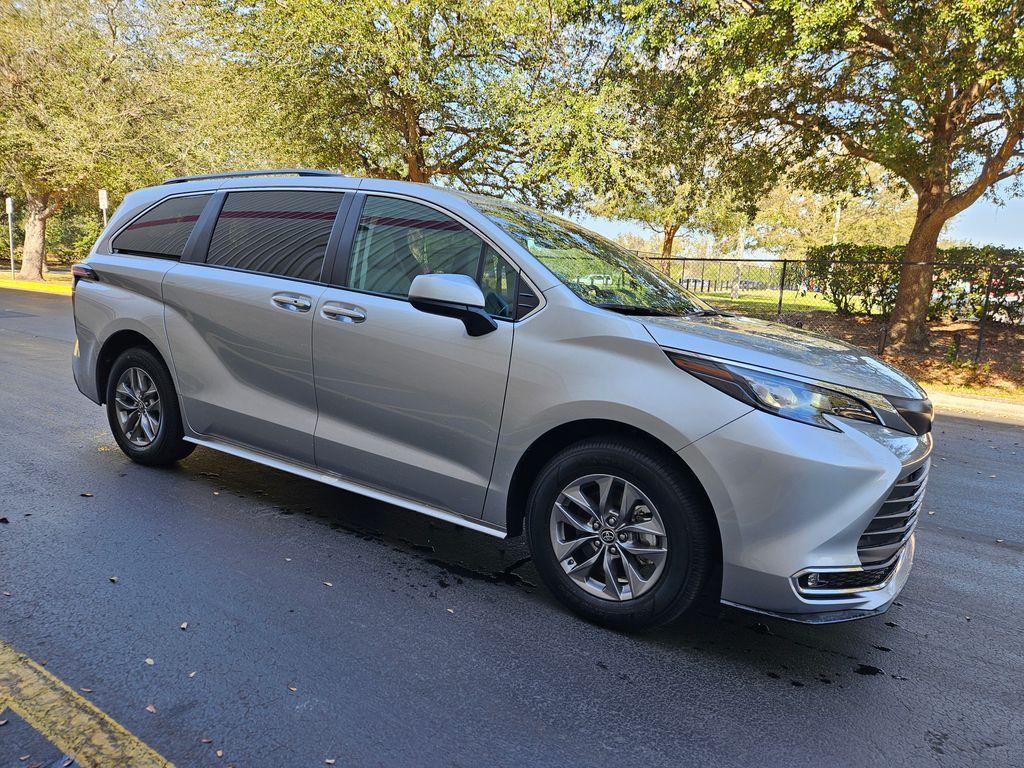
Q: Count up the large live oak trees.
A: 3